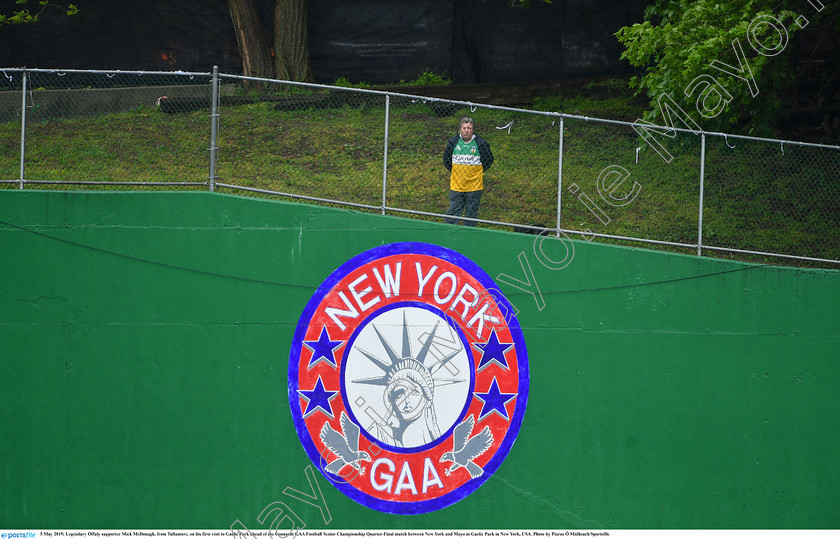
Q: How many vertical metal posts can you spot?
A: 5